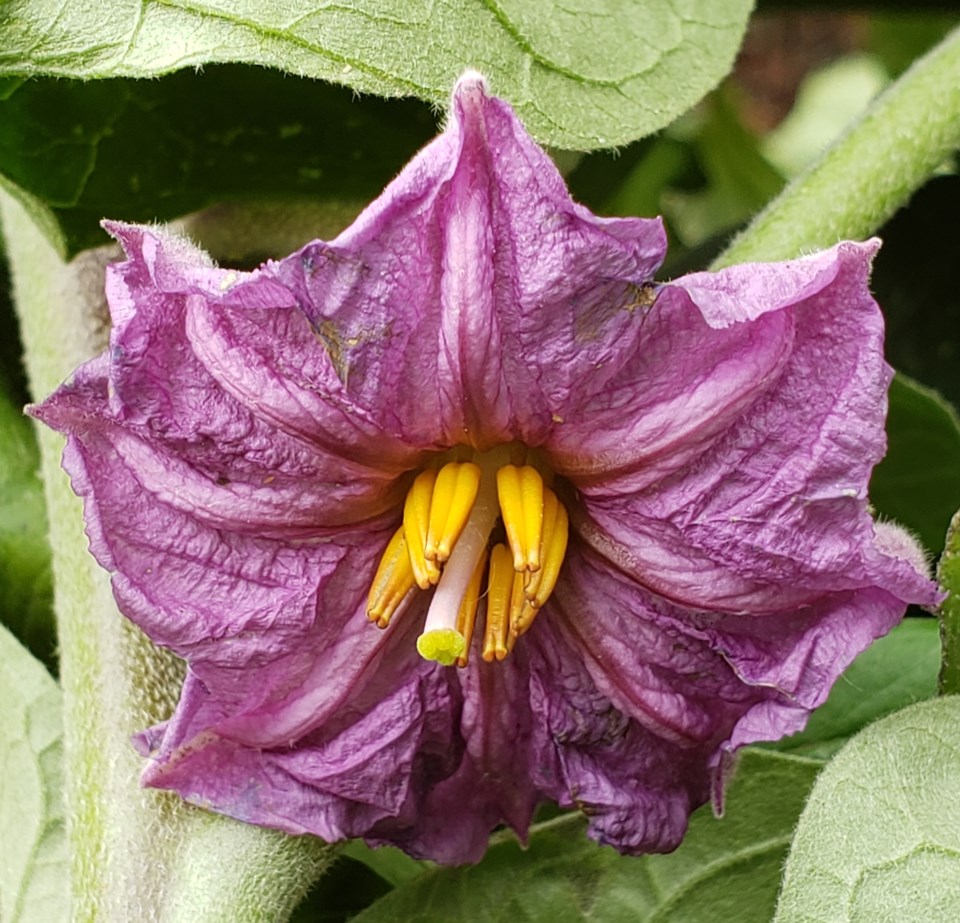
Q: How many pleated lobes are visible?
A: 8